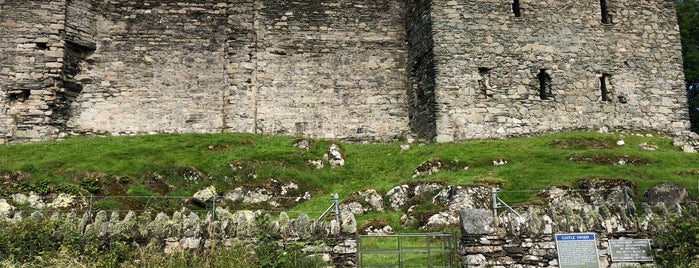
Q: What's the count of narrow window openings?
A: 5